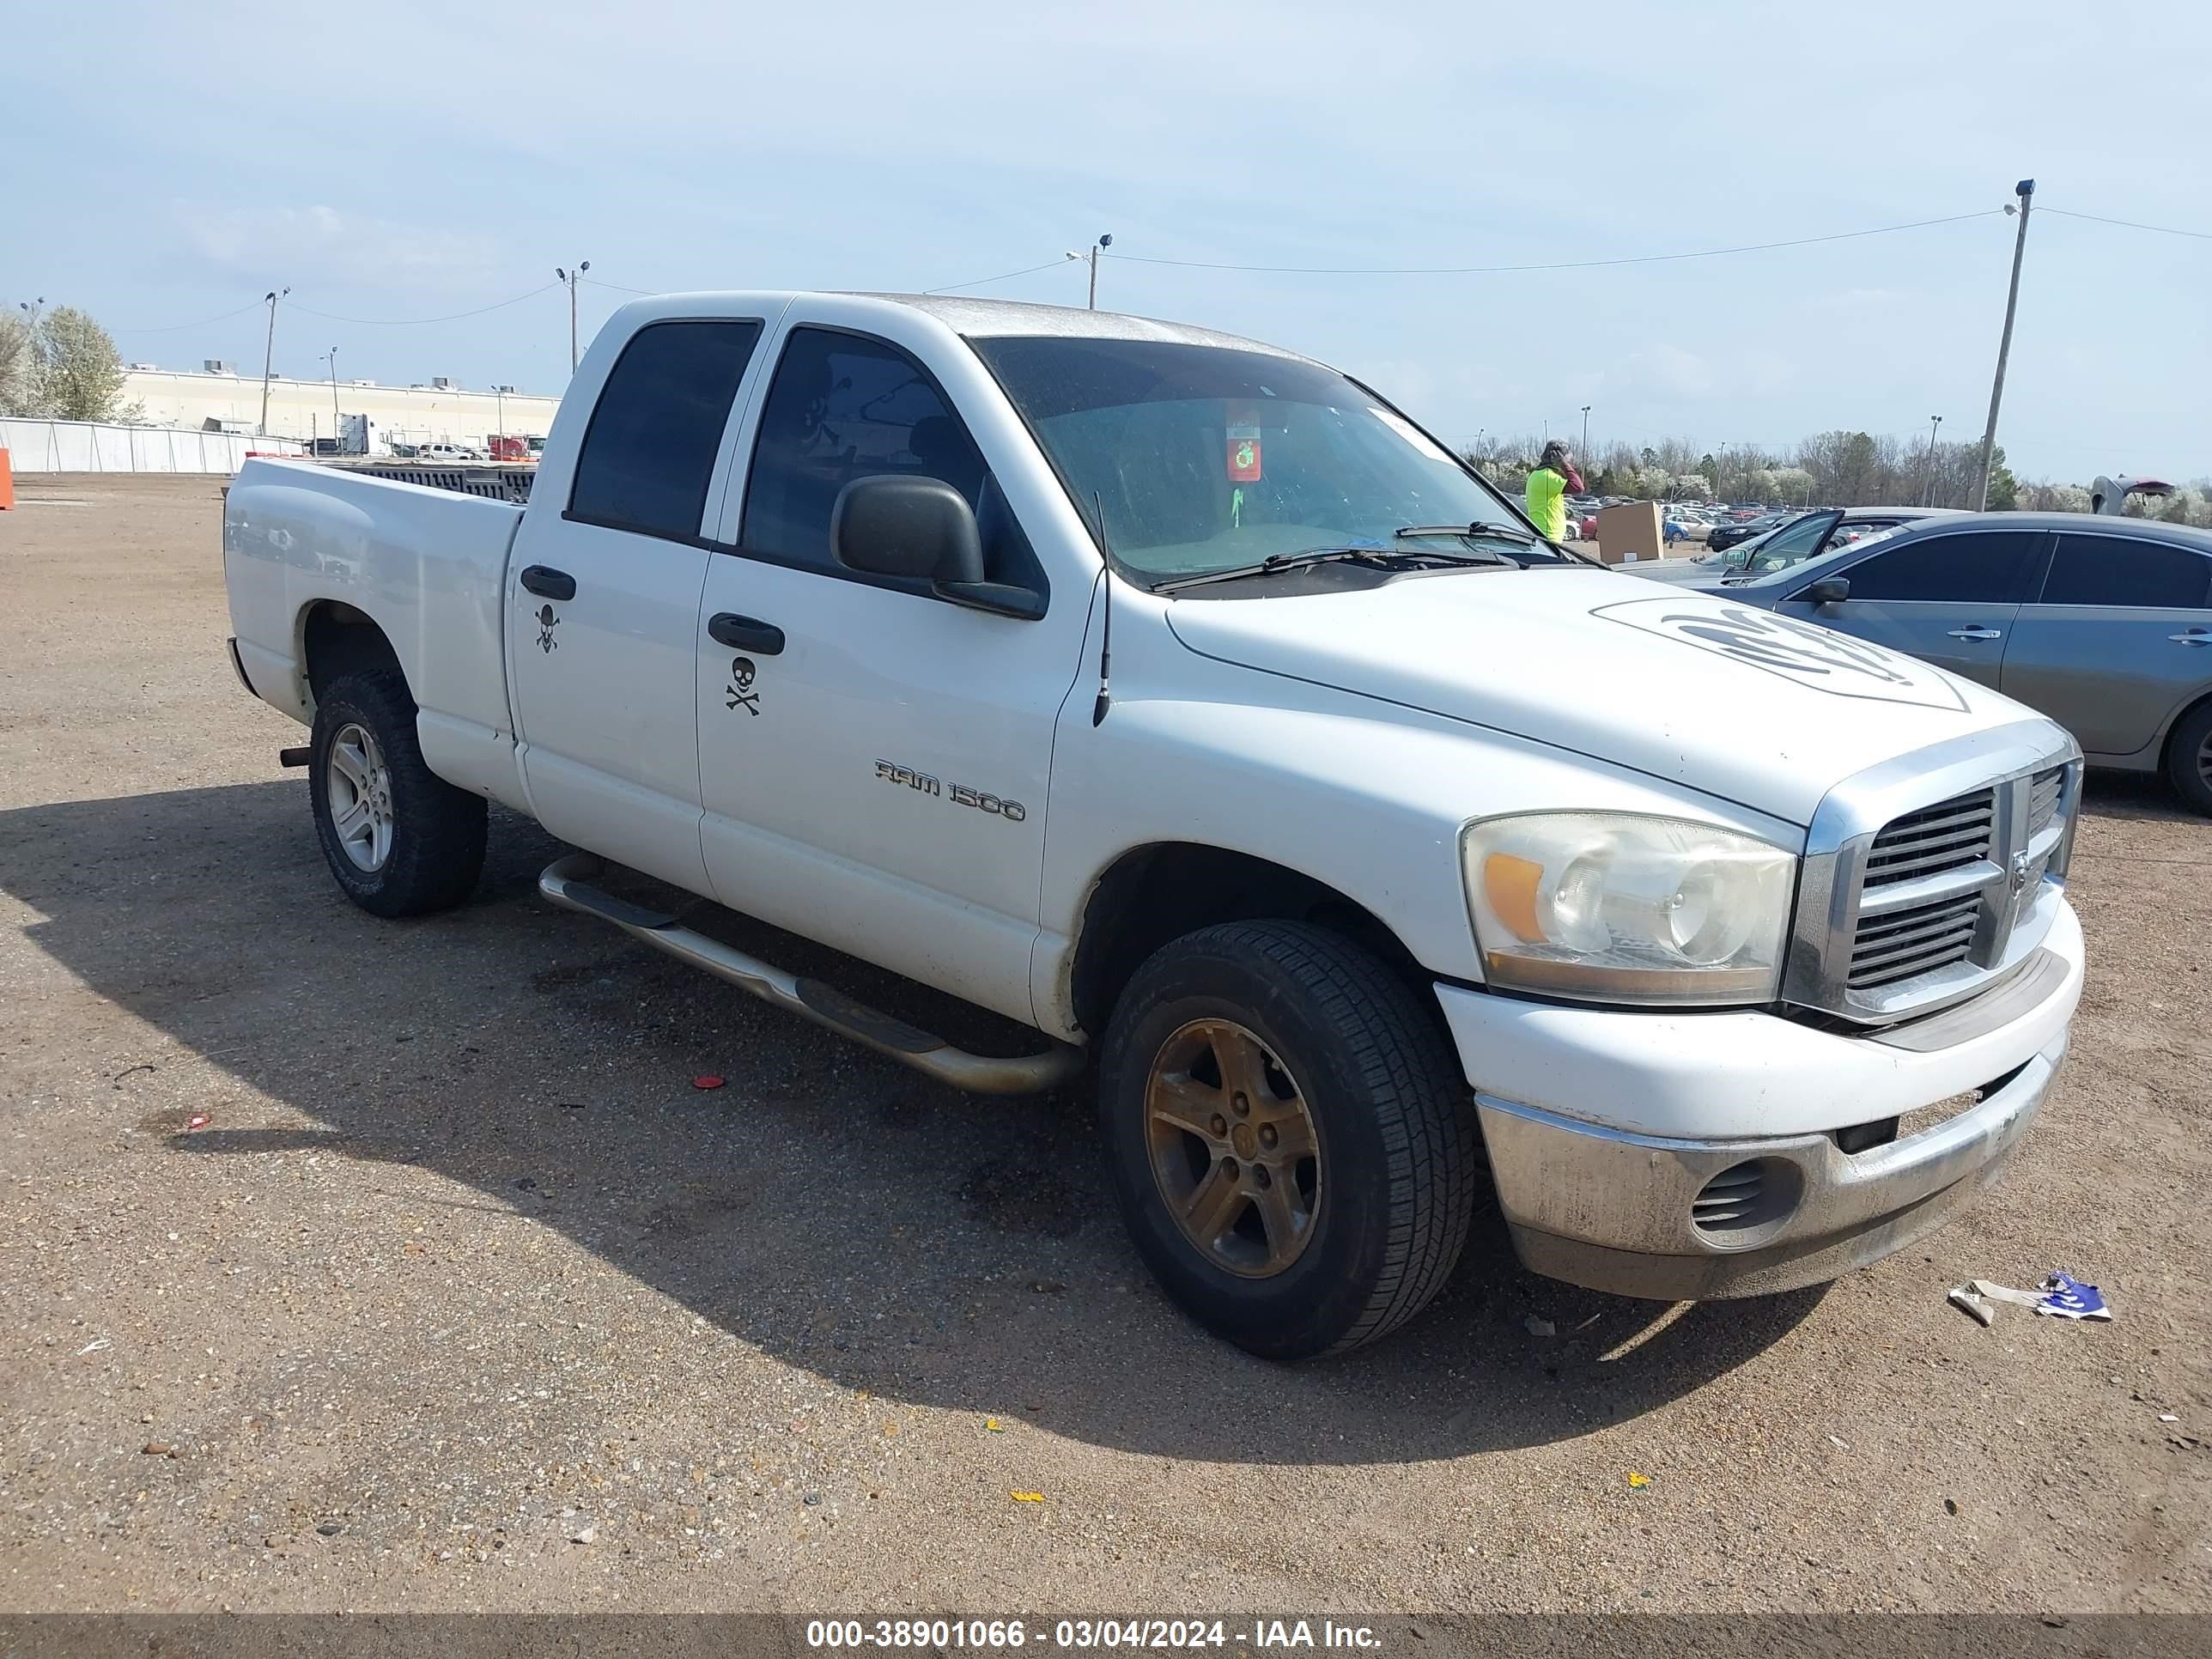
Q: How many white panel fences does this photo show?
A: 1